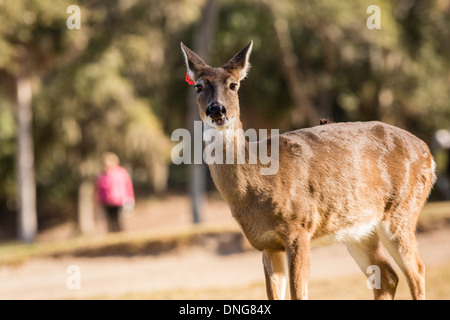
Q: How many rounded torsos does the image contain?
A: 1